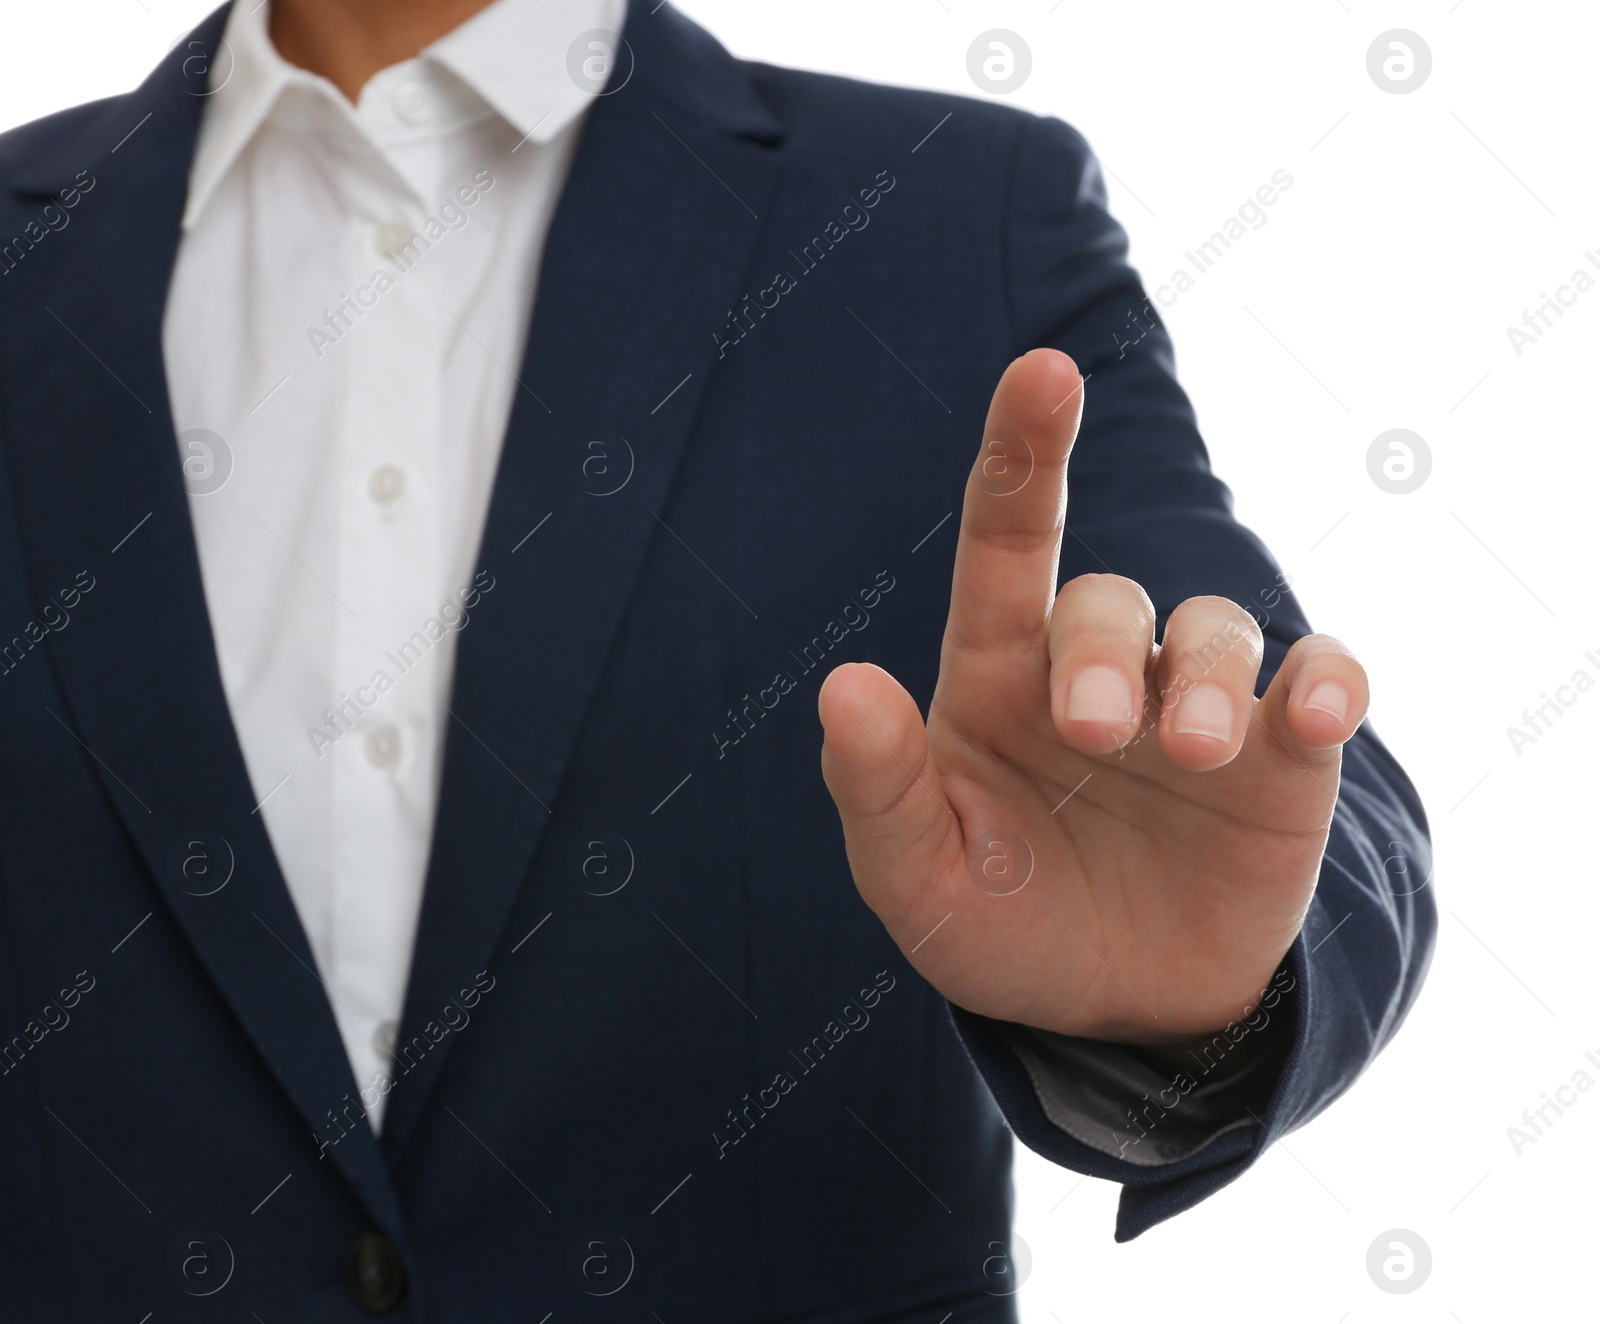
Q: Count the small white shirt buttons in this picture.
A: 5